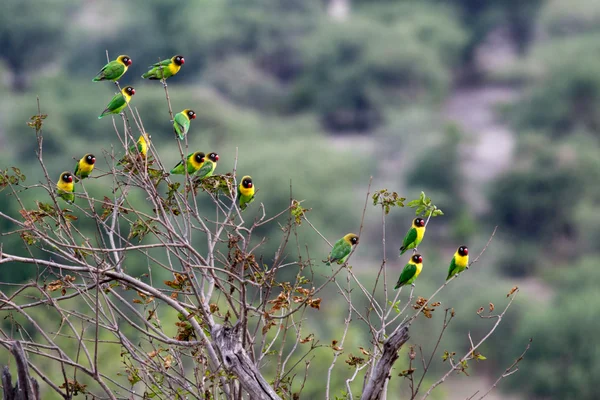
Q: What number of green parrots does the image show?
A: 14